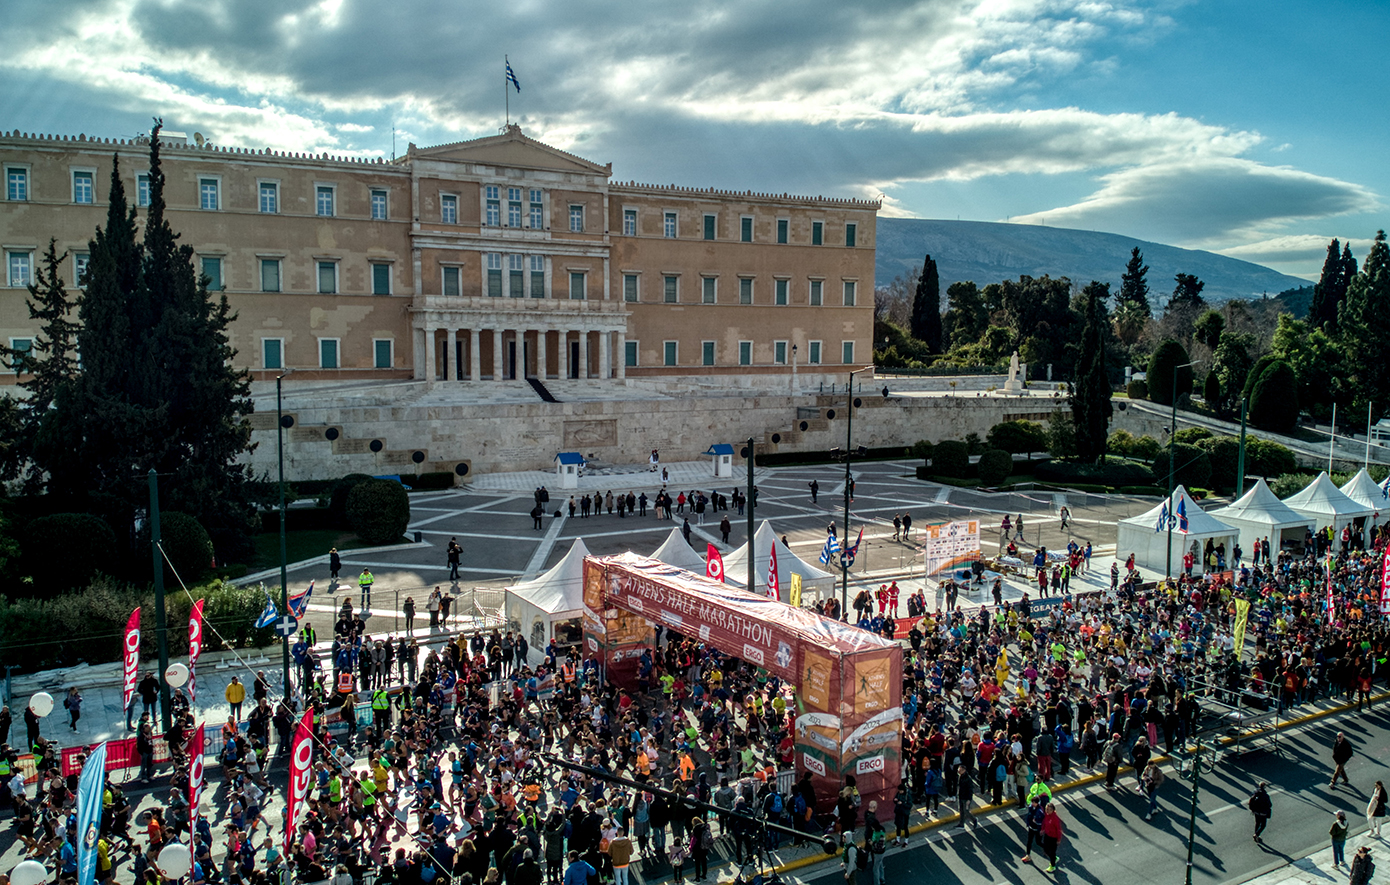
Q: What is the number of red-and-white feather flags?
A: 8